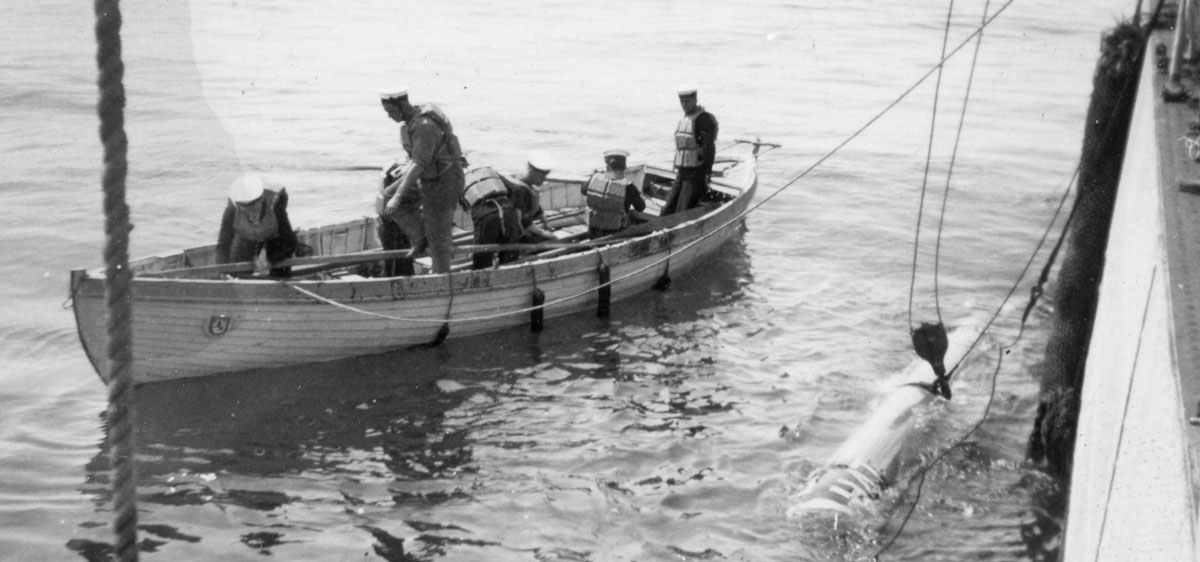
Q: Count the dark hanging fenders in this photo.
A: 4